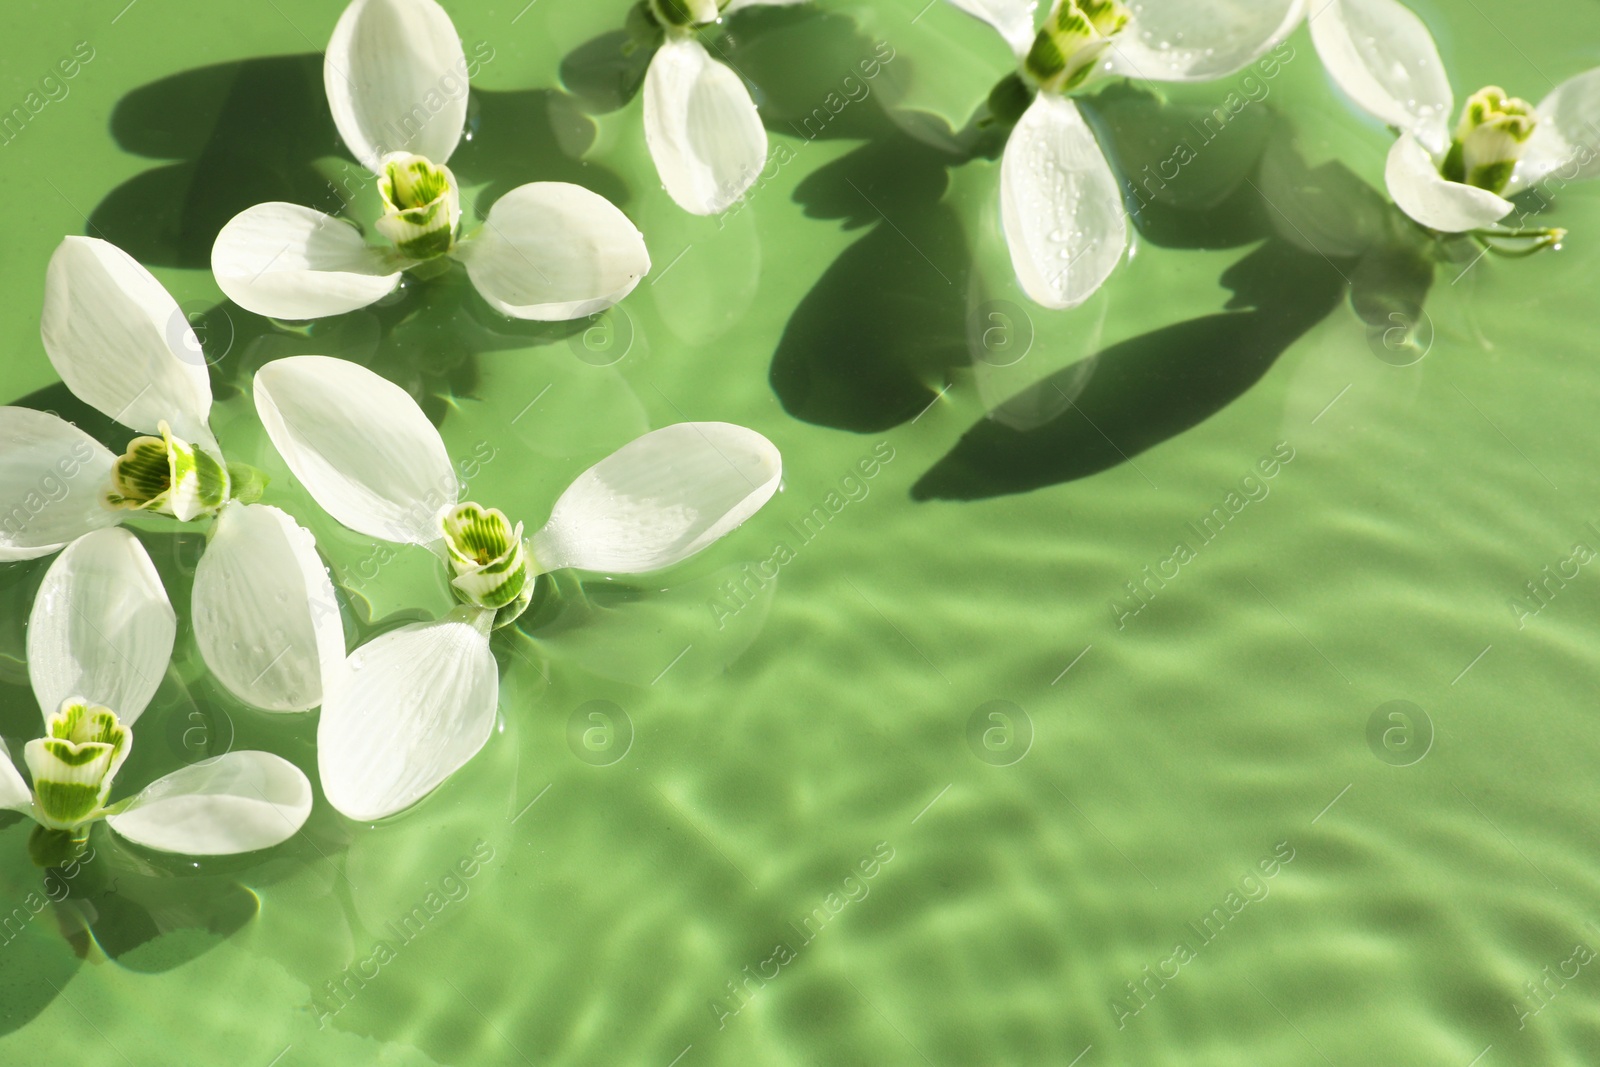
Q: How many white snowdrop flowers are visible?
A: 7